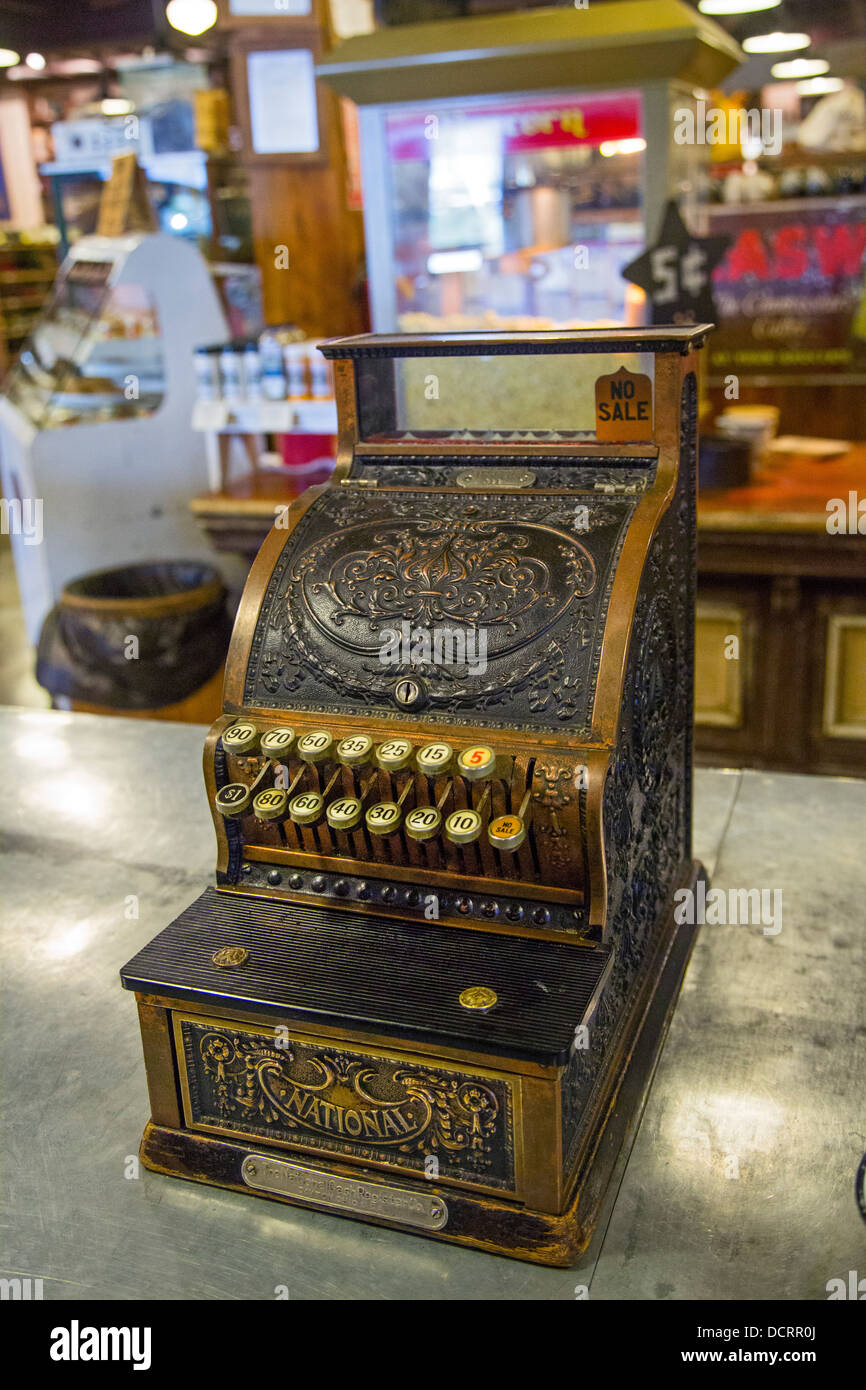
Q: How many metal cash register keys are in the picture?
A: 15